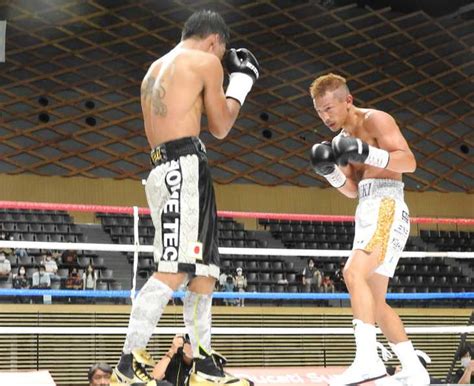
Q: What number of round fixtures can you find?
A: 7